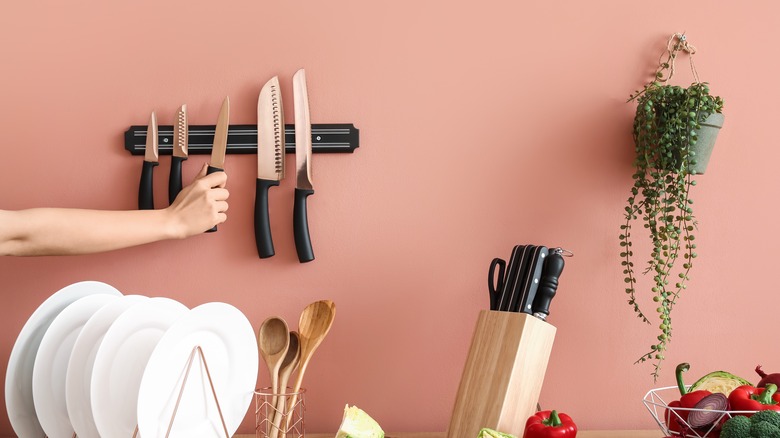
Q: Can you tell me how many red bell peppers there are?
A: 3